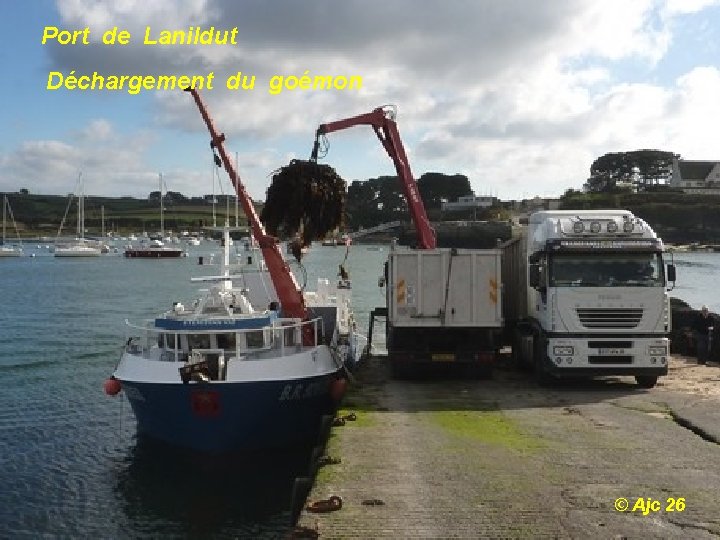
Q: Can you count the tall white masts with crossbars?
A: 1